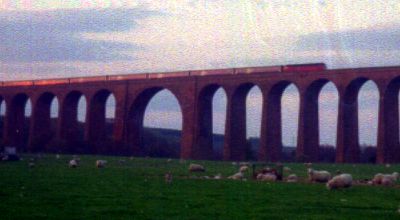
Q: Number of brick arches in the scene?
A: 12